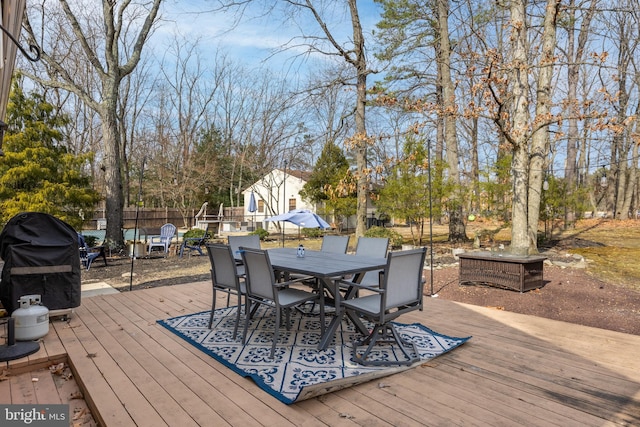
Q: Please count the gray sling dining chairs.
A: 6